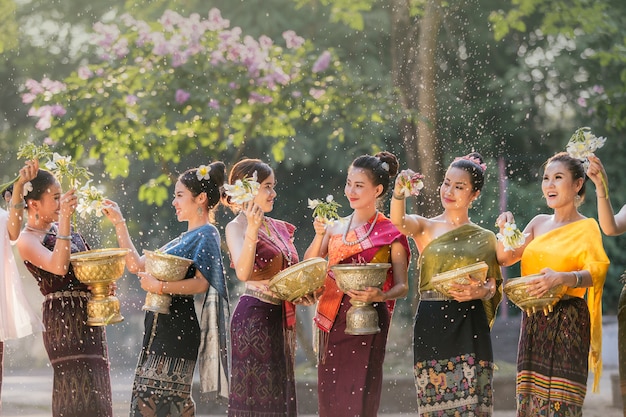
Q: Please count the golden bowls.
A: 6